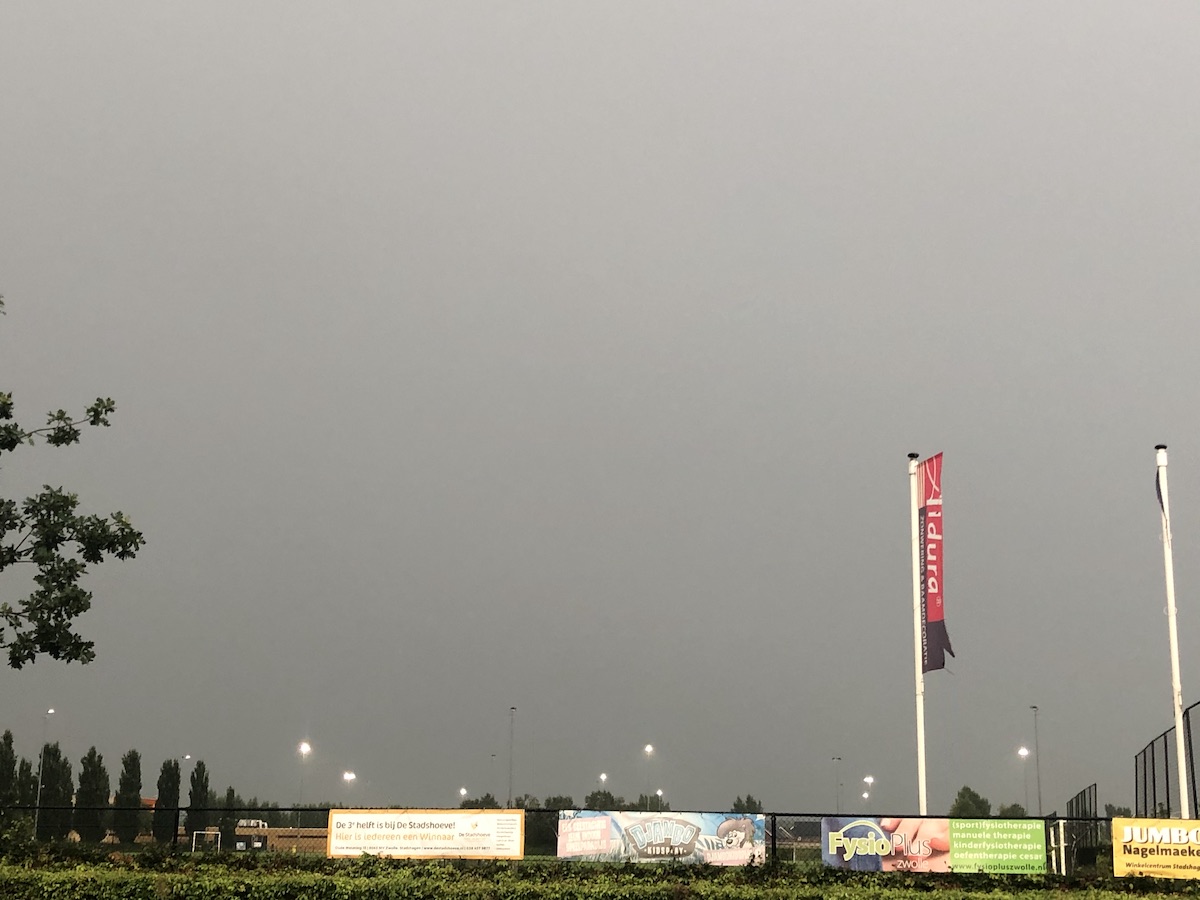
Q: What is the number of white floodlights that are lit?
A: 11